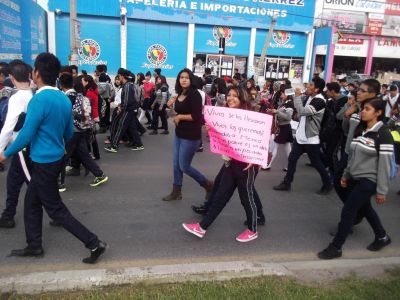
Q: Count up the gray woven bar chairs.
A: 0